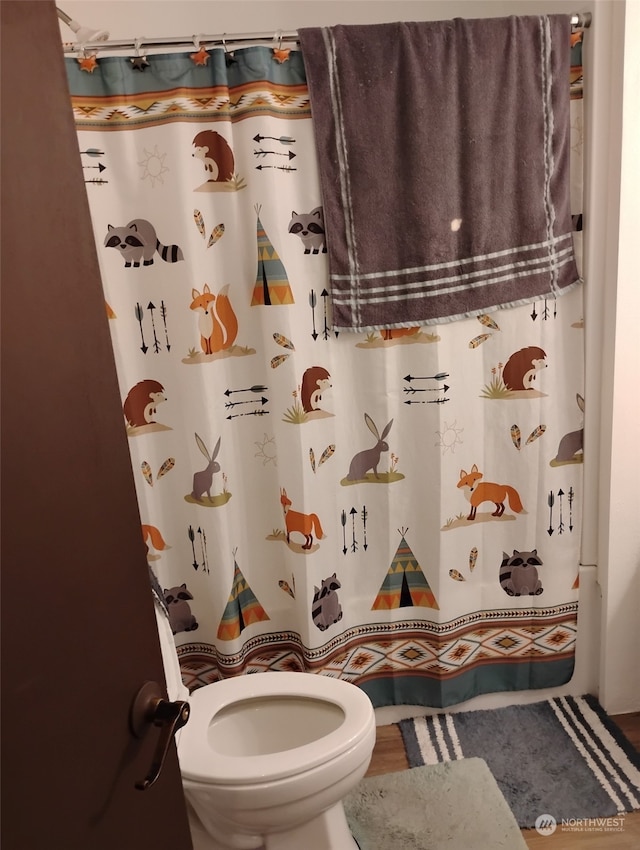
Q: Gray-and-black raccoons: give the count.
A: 5